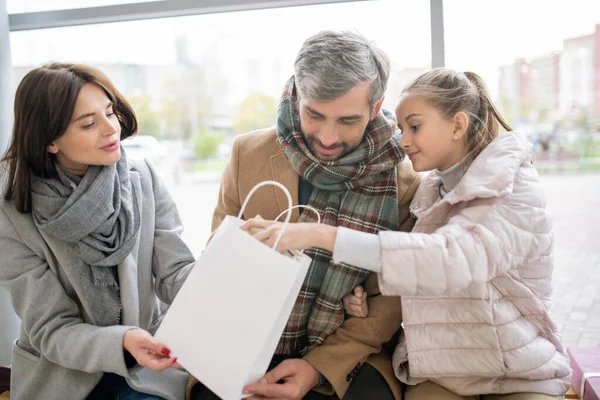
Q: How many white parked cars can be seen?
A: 1